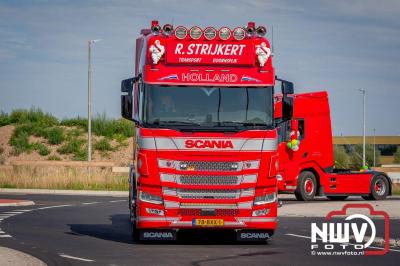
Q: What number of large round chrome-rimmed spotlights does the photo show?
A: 5